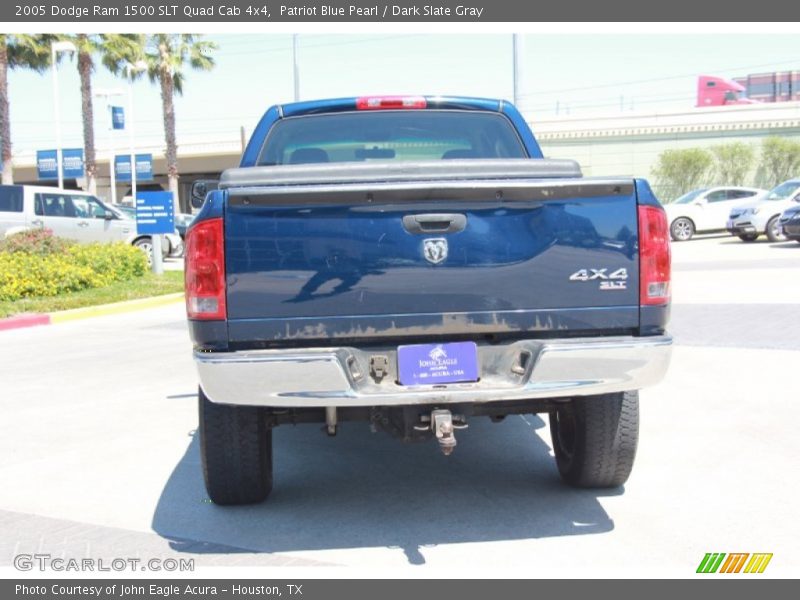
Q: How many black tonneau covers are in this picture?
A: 1